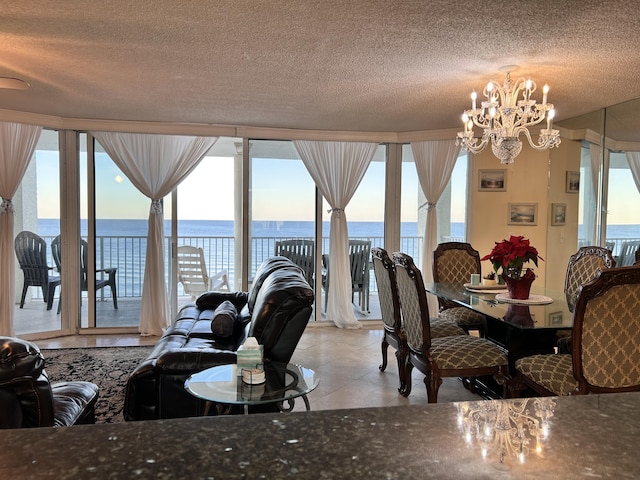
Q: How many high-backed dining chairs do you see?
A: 5